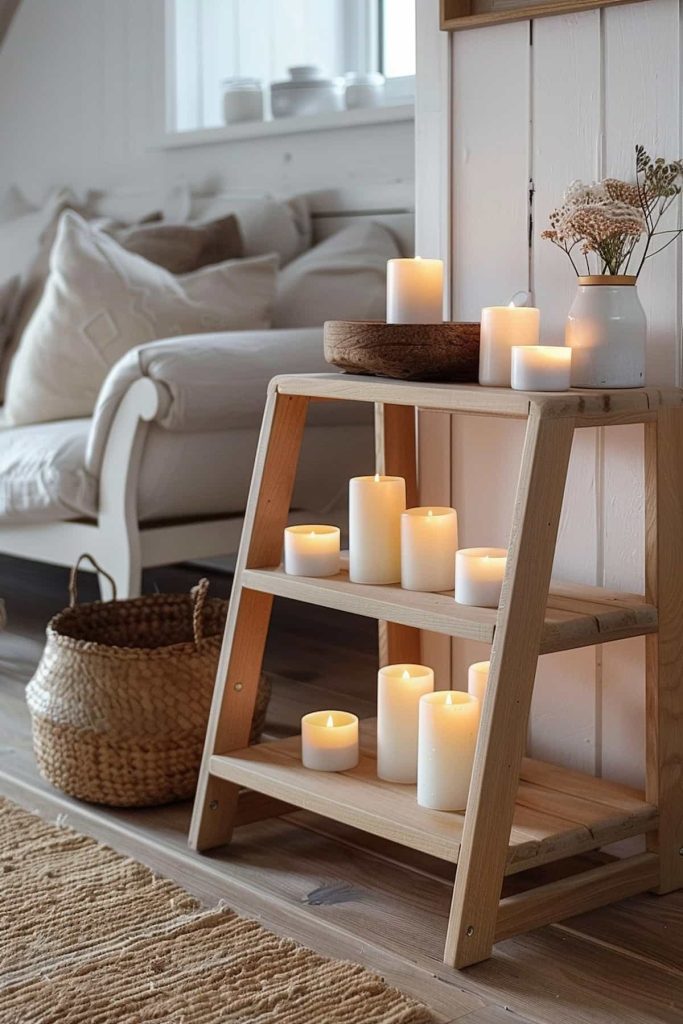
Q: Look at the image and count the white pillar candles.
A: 11